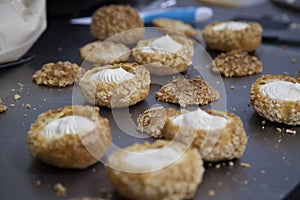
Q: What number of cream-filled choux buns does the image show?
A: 7